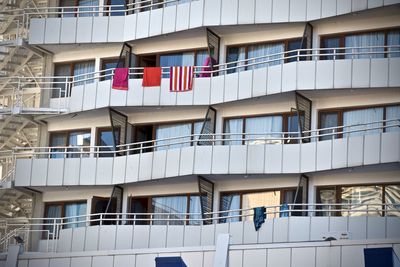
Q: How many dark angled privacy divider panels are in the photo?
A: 9